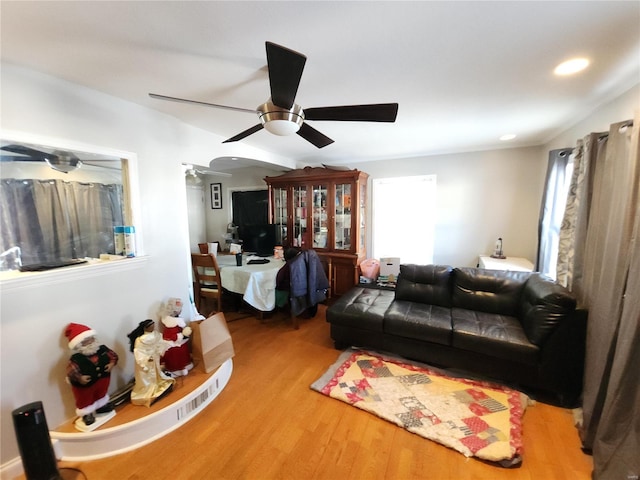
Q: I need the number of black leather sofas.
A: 1